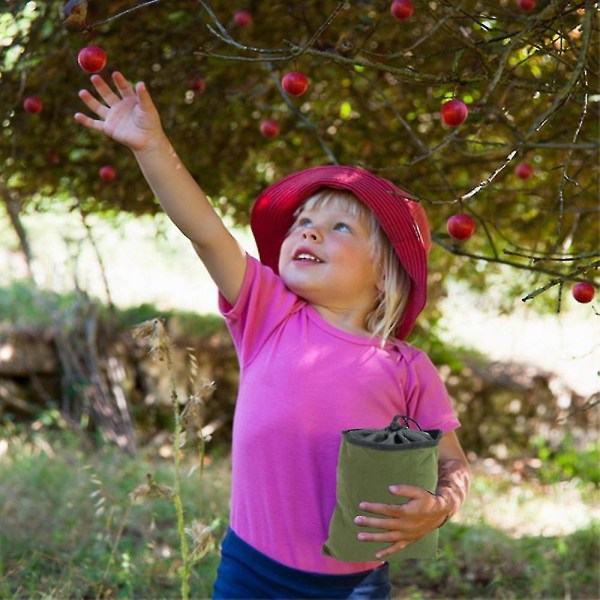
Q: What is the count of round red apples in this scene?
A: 13